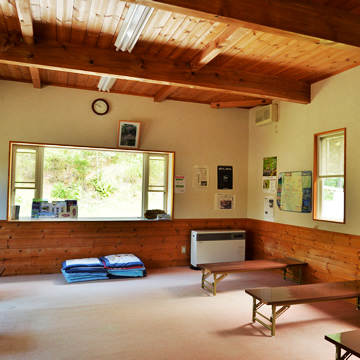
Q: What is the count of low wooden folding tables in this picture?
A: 3